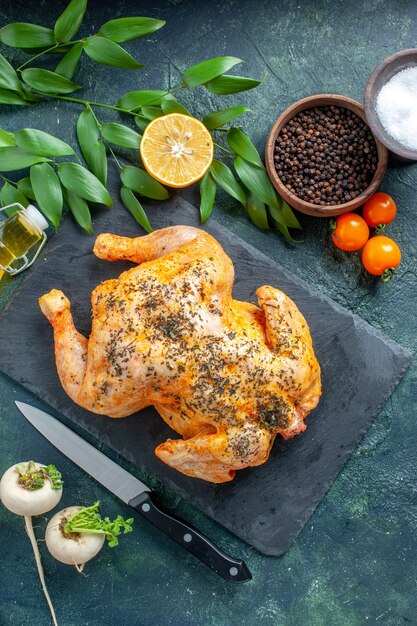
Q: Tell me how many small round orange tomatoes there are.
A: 3